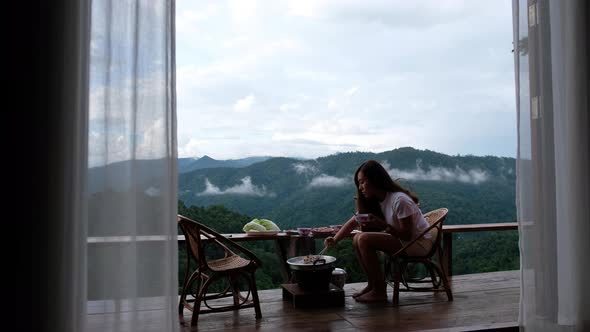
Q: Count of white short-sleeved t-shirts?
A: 1